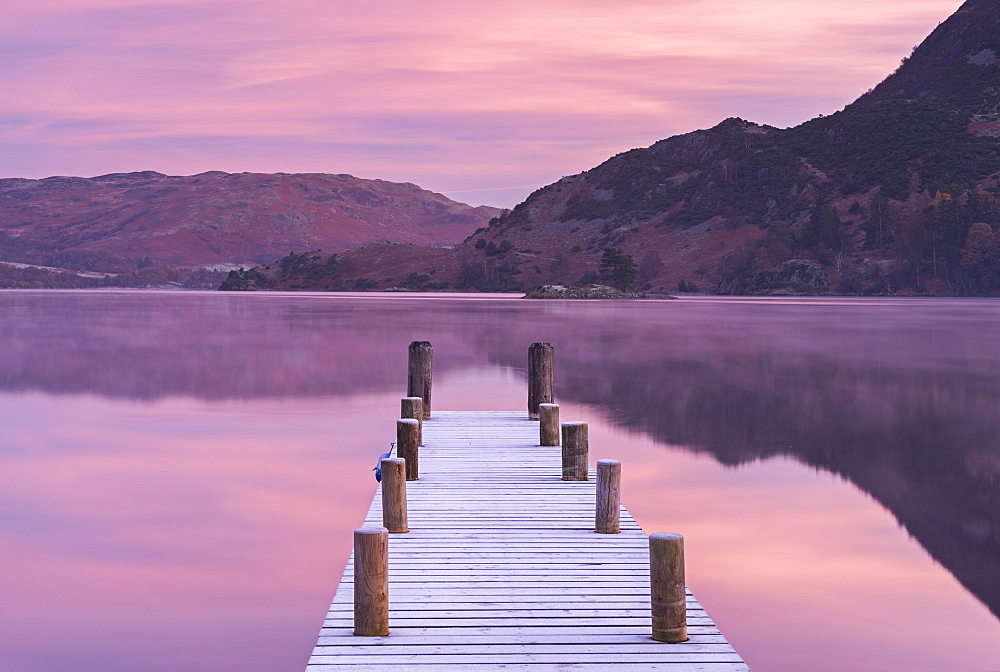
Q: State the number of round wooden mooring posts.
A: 10